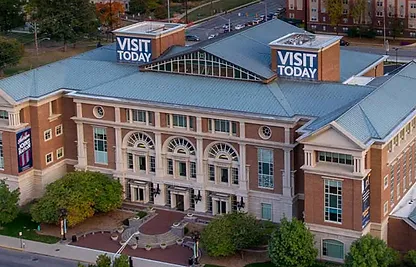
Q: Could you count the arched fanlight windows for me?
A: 3